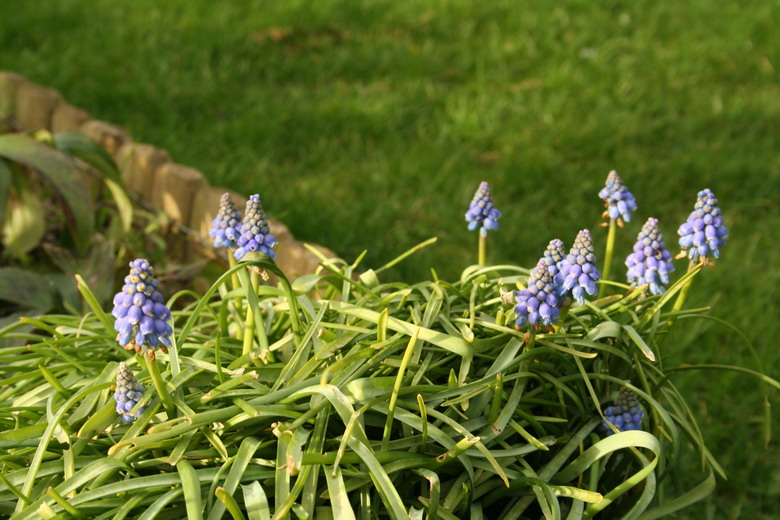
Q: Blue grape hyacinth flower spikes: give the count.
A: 12